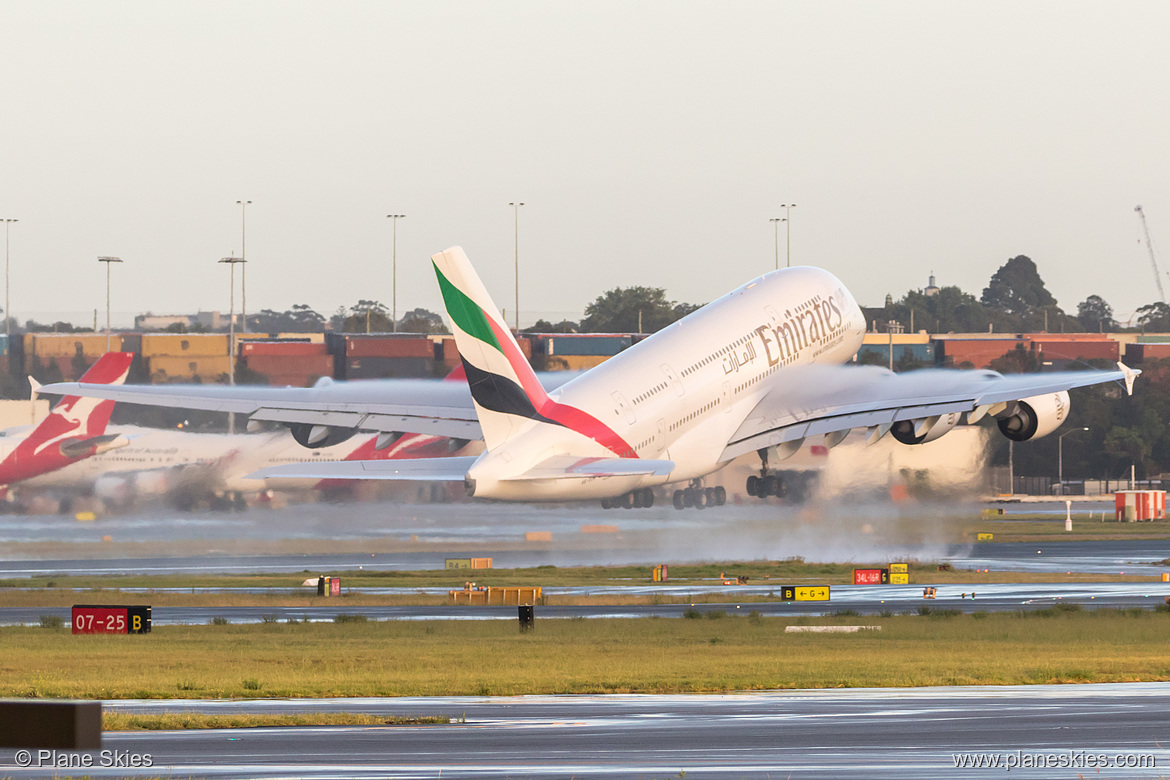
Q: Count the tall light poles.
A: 8